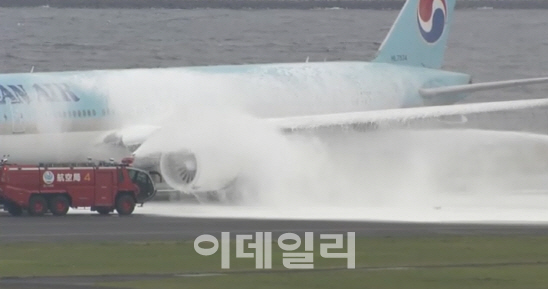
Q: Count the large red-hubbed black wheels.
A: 3